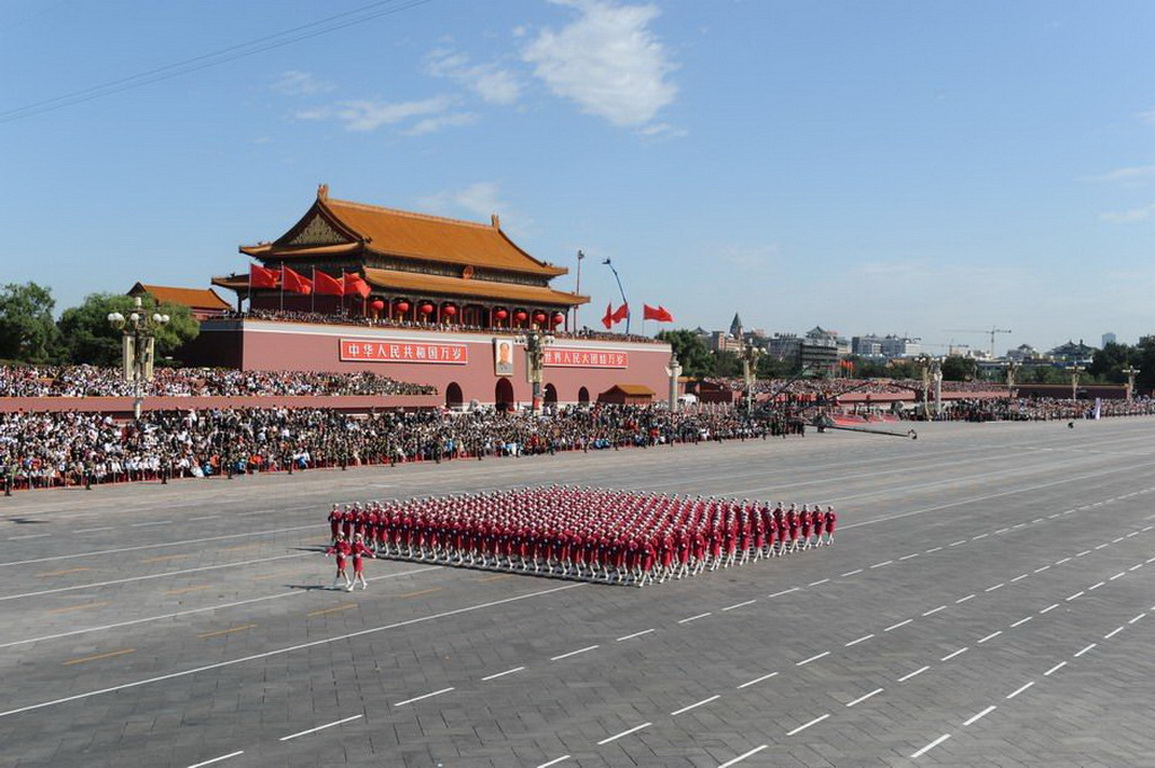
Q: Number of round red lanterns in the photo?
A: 8